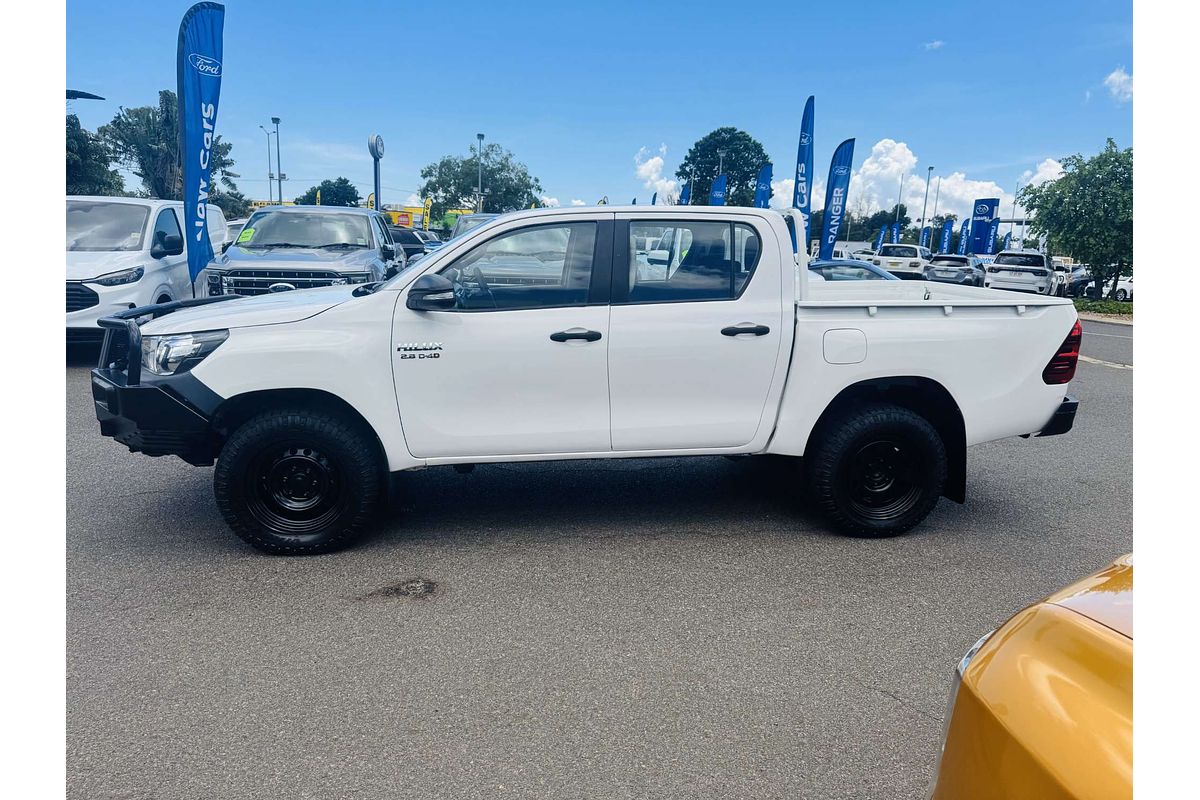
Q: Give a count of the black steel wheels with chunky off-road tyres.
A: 2